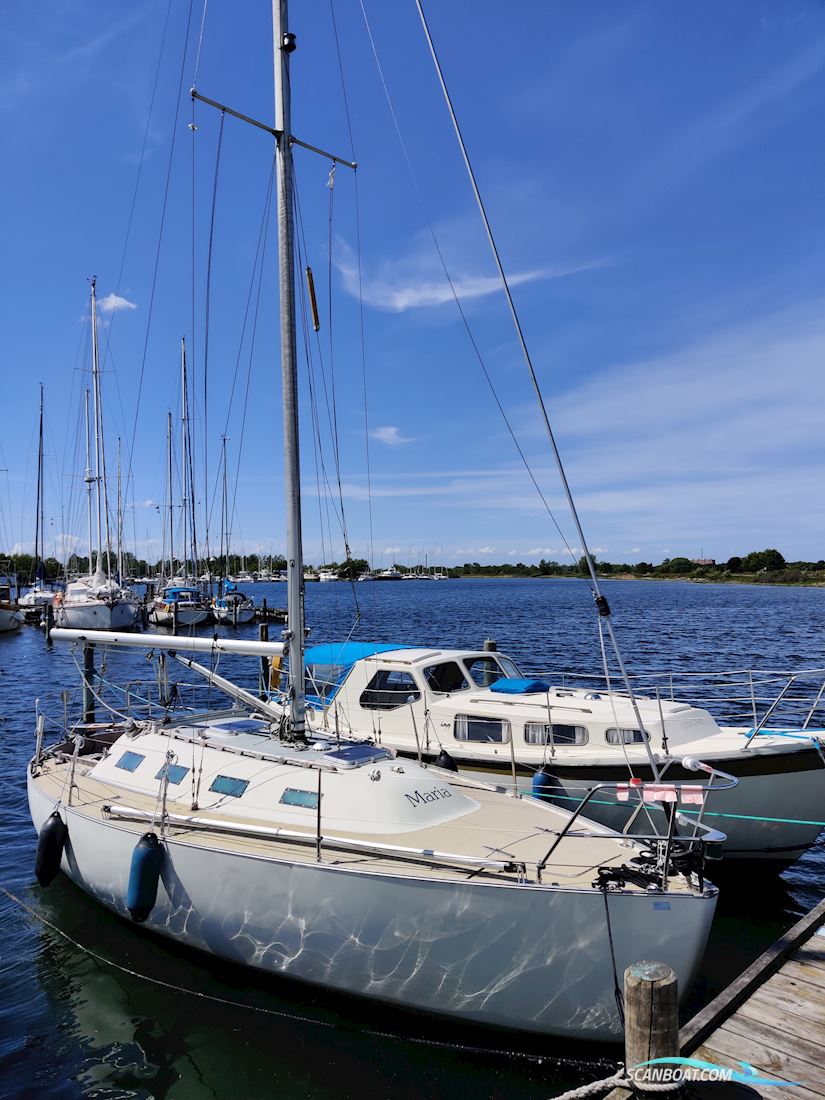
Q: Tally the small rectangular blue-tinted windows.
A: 4